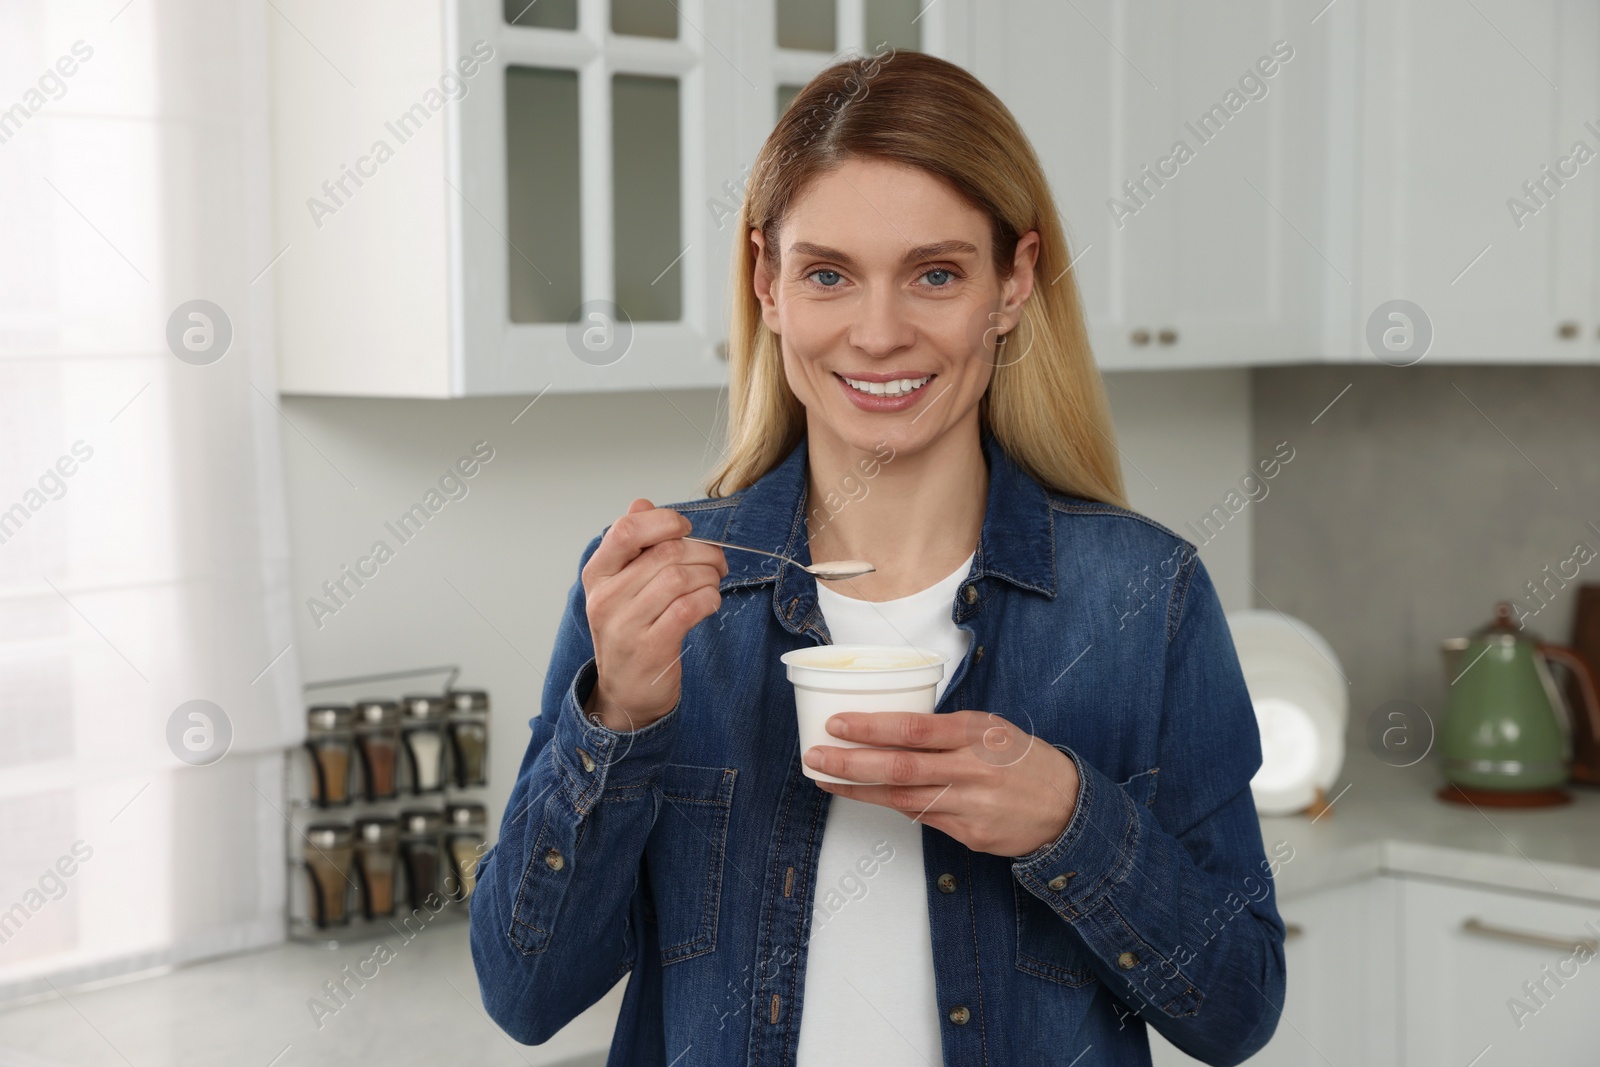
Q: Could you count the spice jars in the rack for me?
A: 8